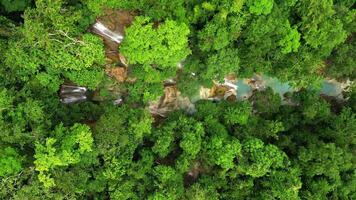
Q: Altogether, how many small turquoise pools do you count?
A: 3